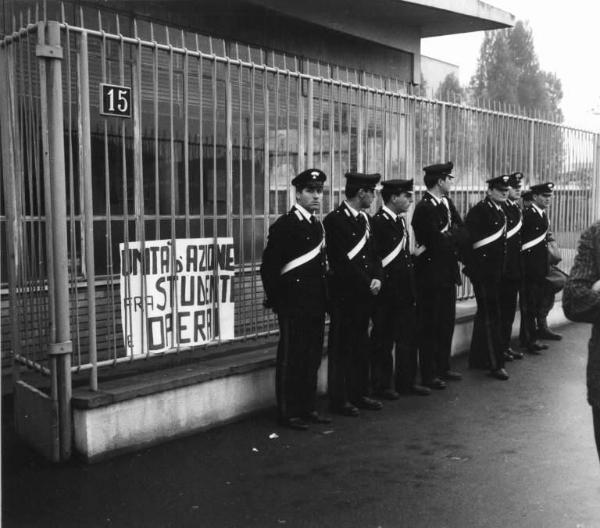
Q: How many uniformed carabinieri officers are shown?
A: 7